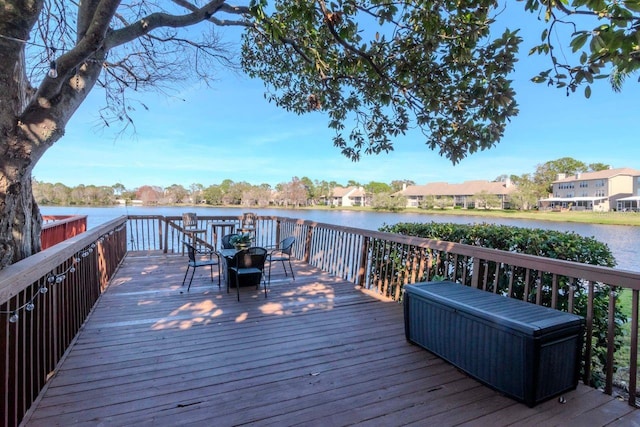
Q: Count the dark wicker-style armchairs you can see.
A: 4